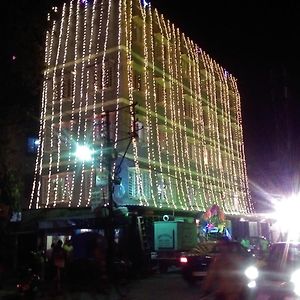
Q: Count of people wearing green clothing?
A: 1